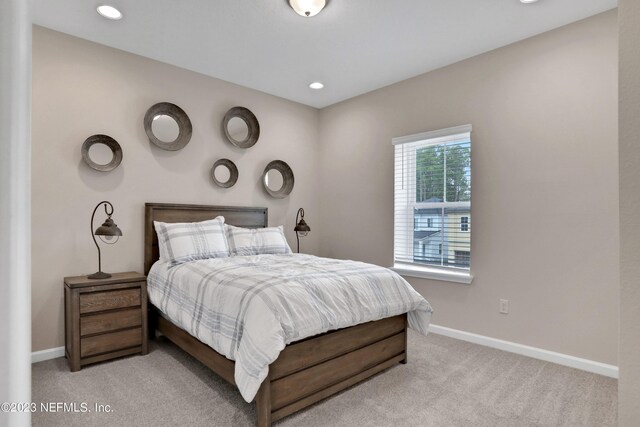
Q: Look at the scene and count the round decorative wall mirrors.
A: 5